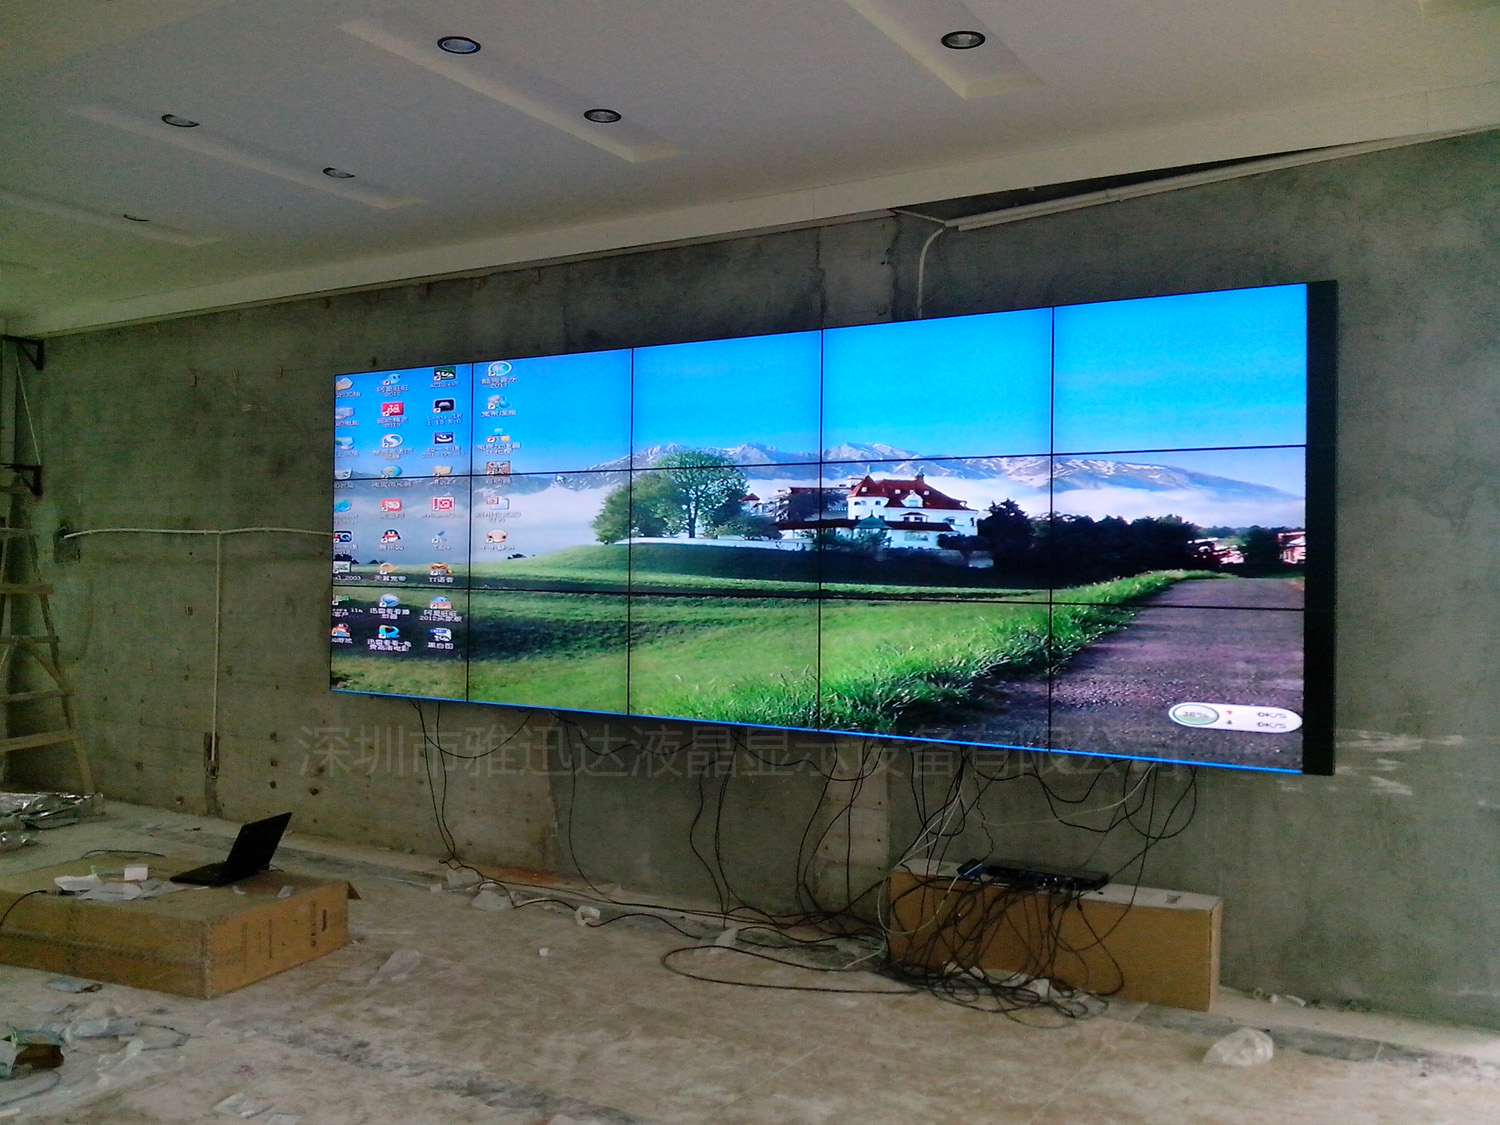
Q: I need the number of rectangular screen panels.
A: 15